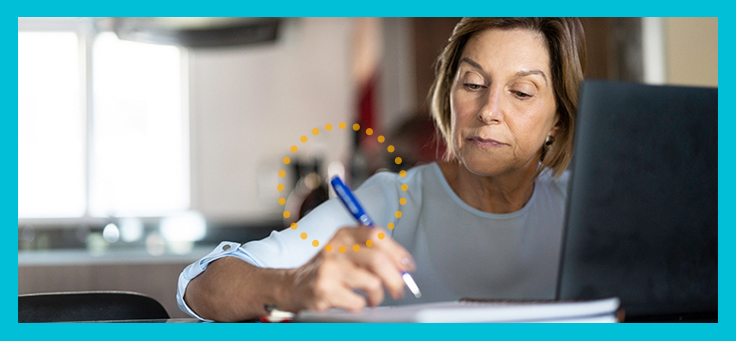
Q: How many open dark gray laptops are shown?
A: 1